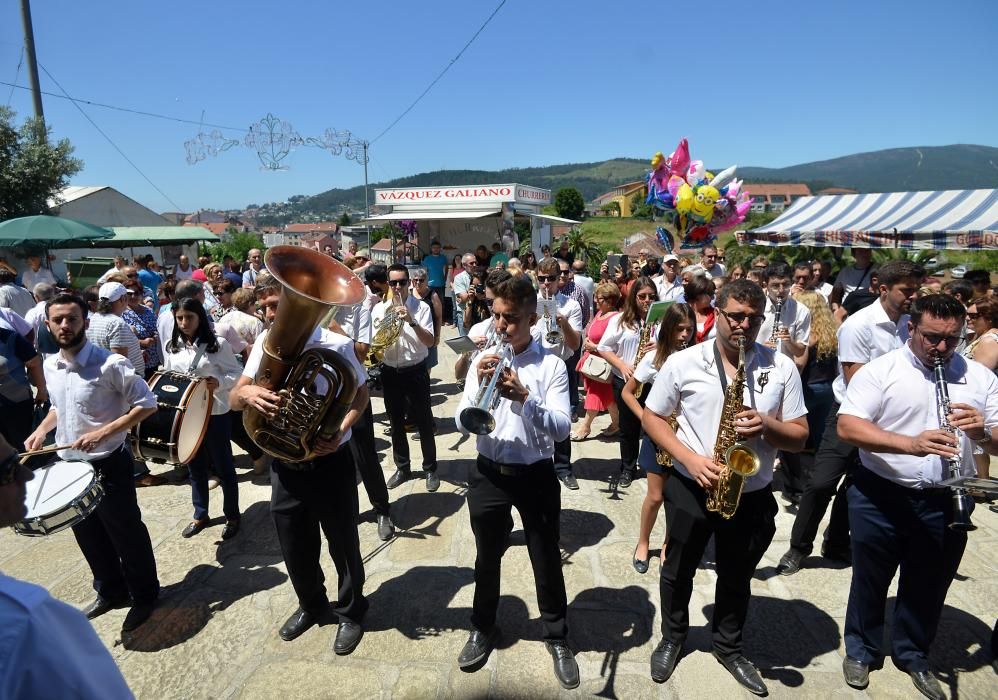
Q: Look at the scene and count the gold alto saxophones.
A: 3